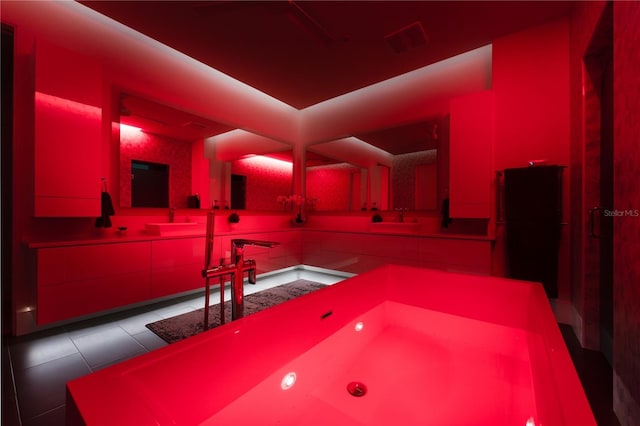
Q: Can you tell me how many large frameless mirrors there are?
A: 2